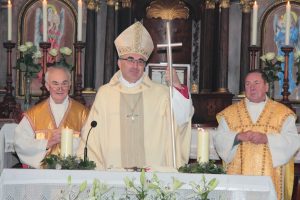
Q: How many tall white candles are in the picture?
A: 5